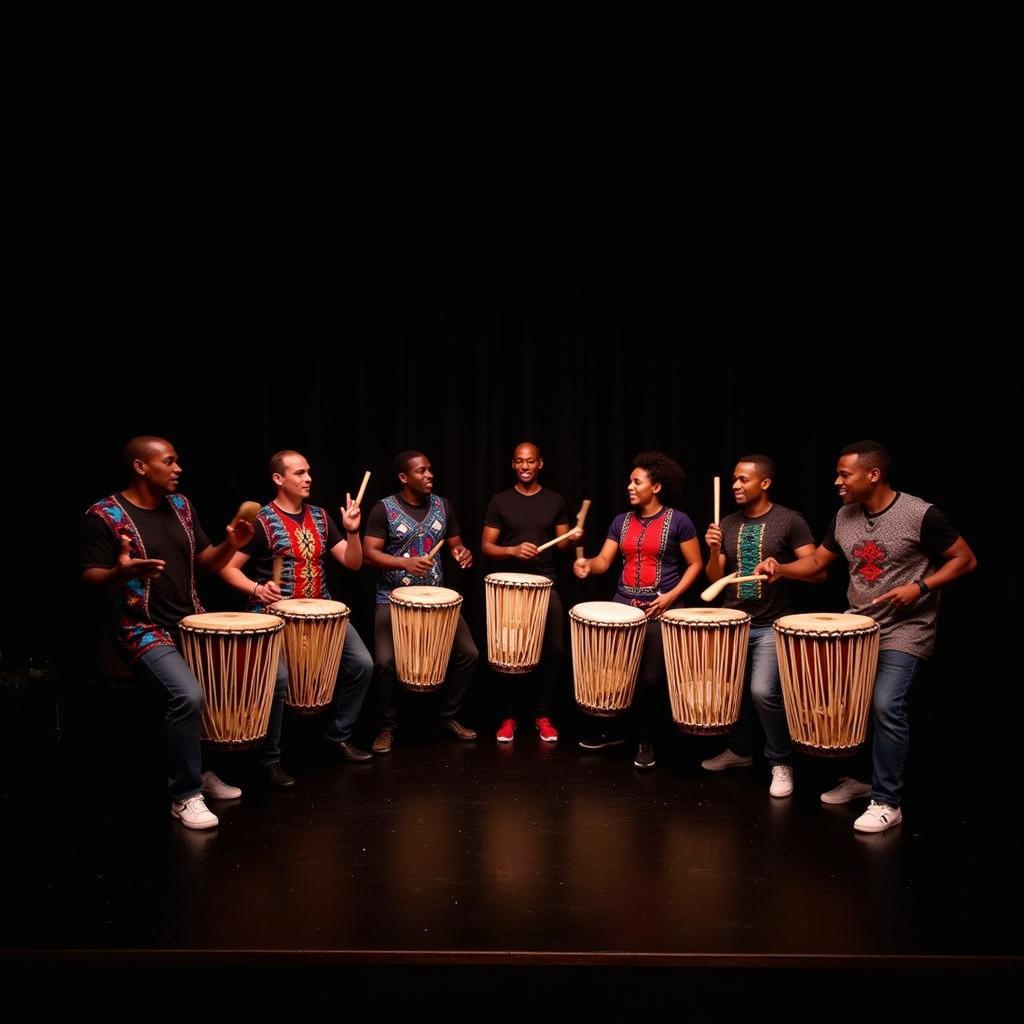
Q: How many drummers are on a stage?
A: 7